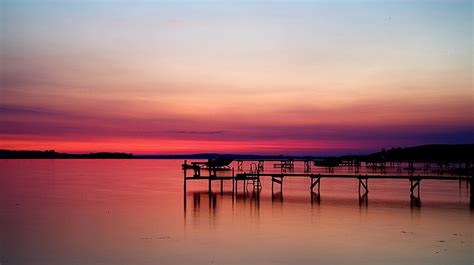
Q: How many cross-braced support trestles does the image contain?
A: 4